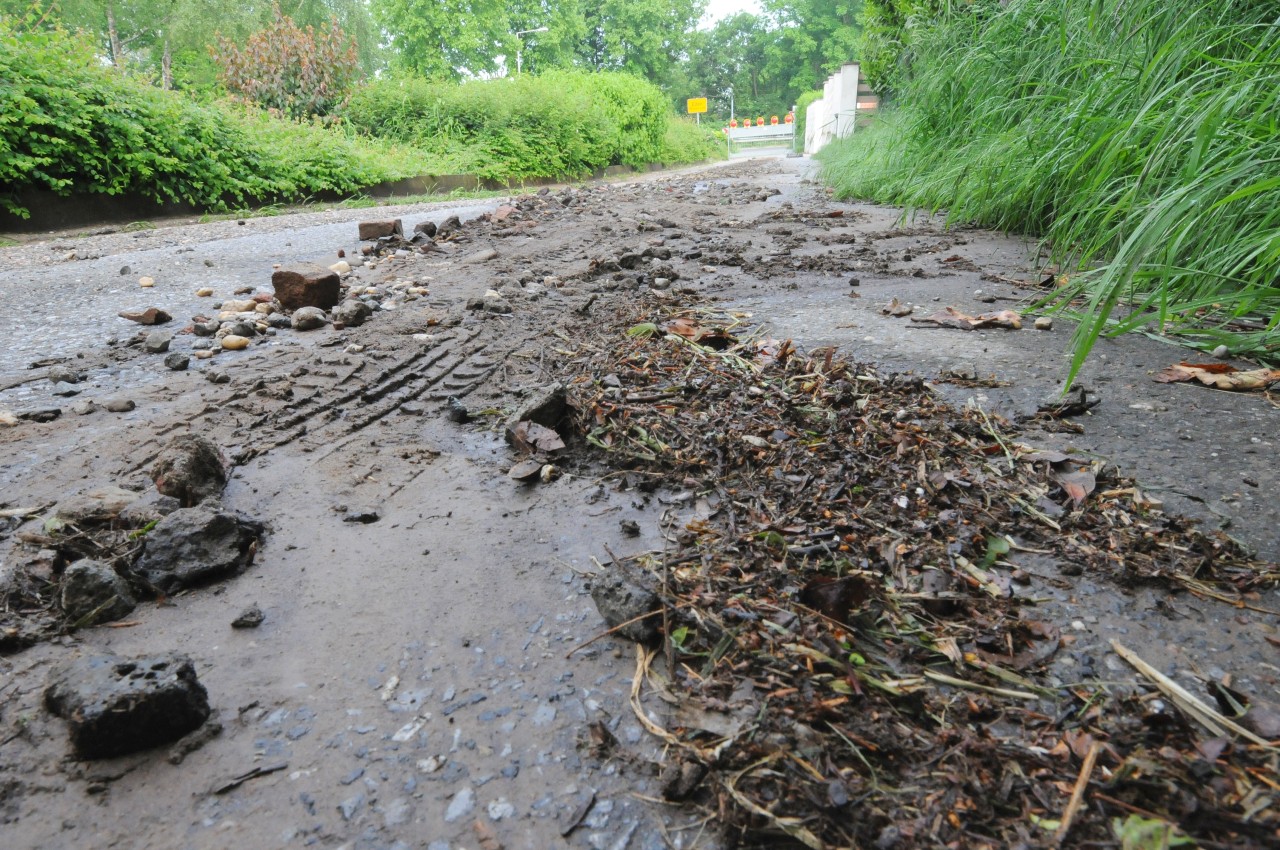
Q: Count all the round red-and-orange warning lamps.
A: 5